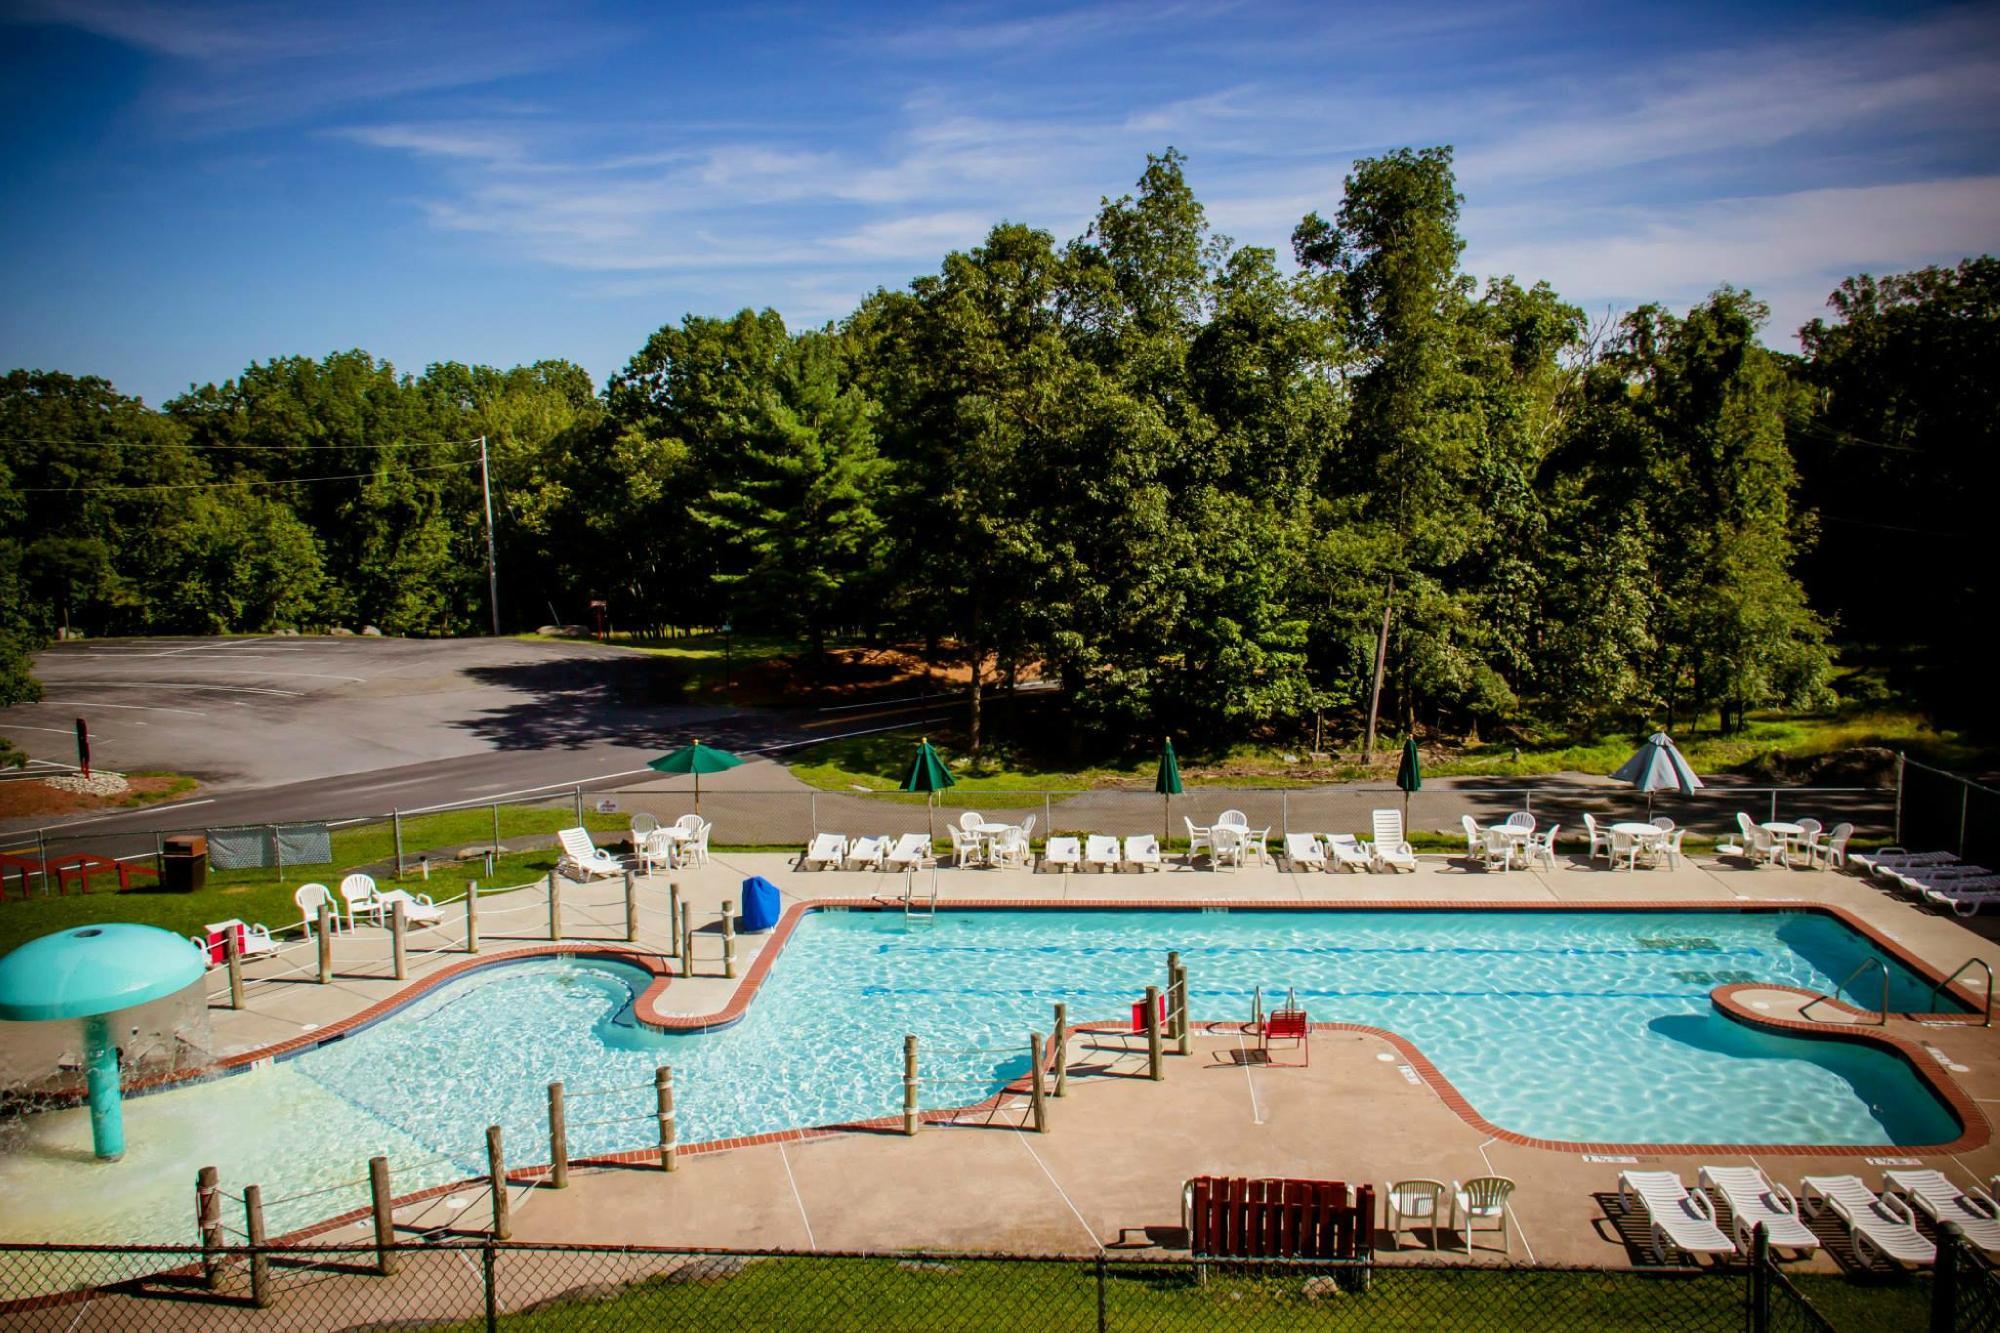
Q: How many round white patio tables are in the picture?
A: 6